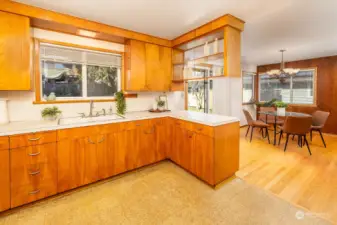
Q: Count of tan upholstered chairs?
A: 4